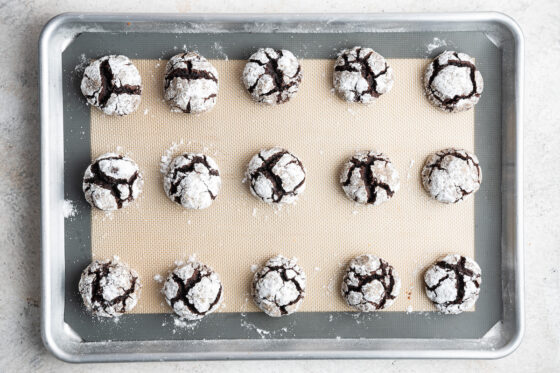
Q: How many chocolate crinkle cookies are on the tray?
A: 15